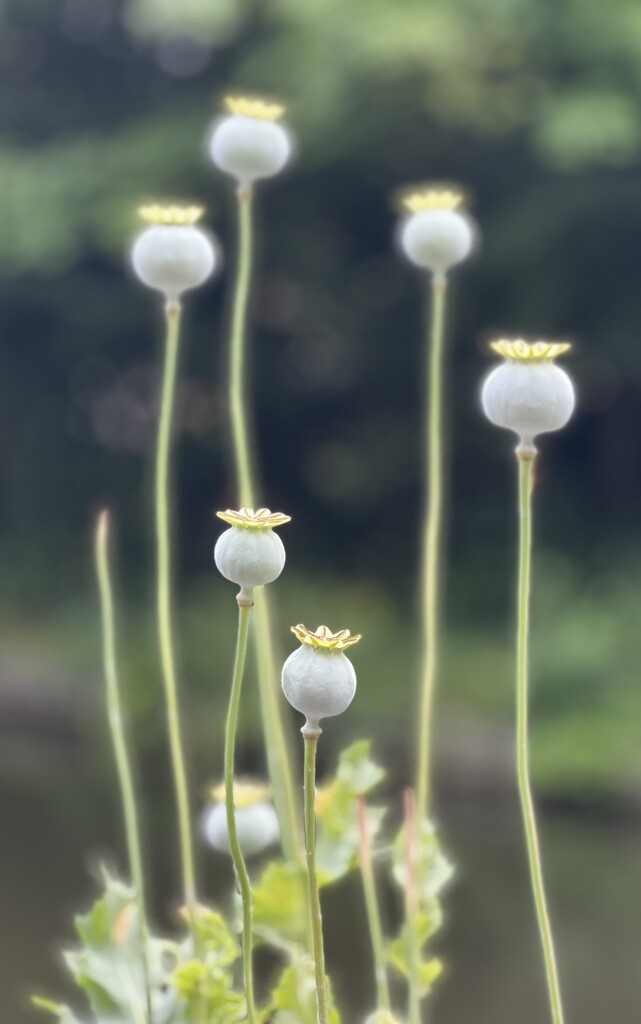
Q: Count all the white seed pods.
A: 7